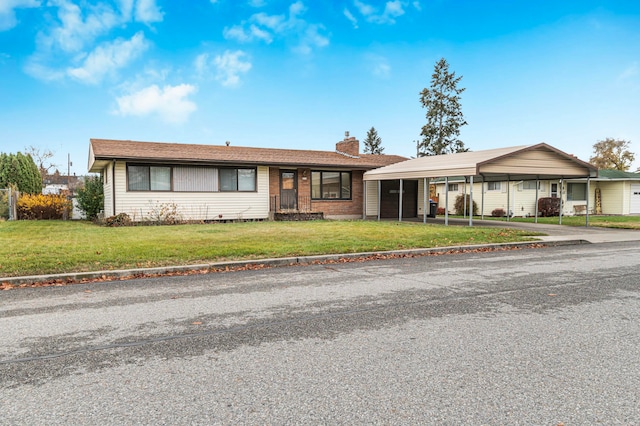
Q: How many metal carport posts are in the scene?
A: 12